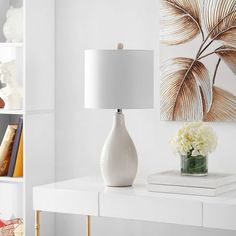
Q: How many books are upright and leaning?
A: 3